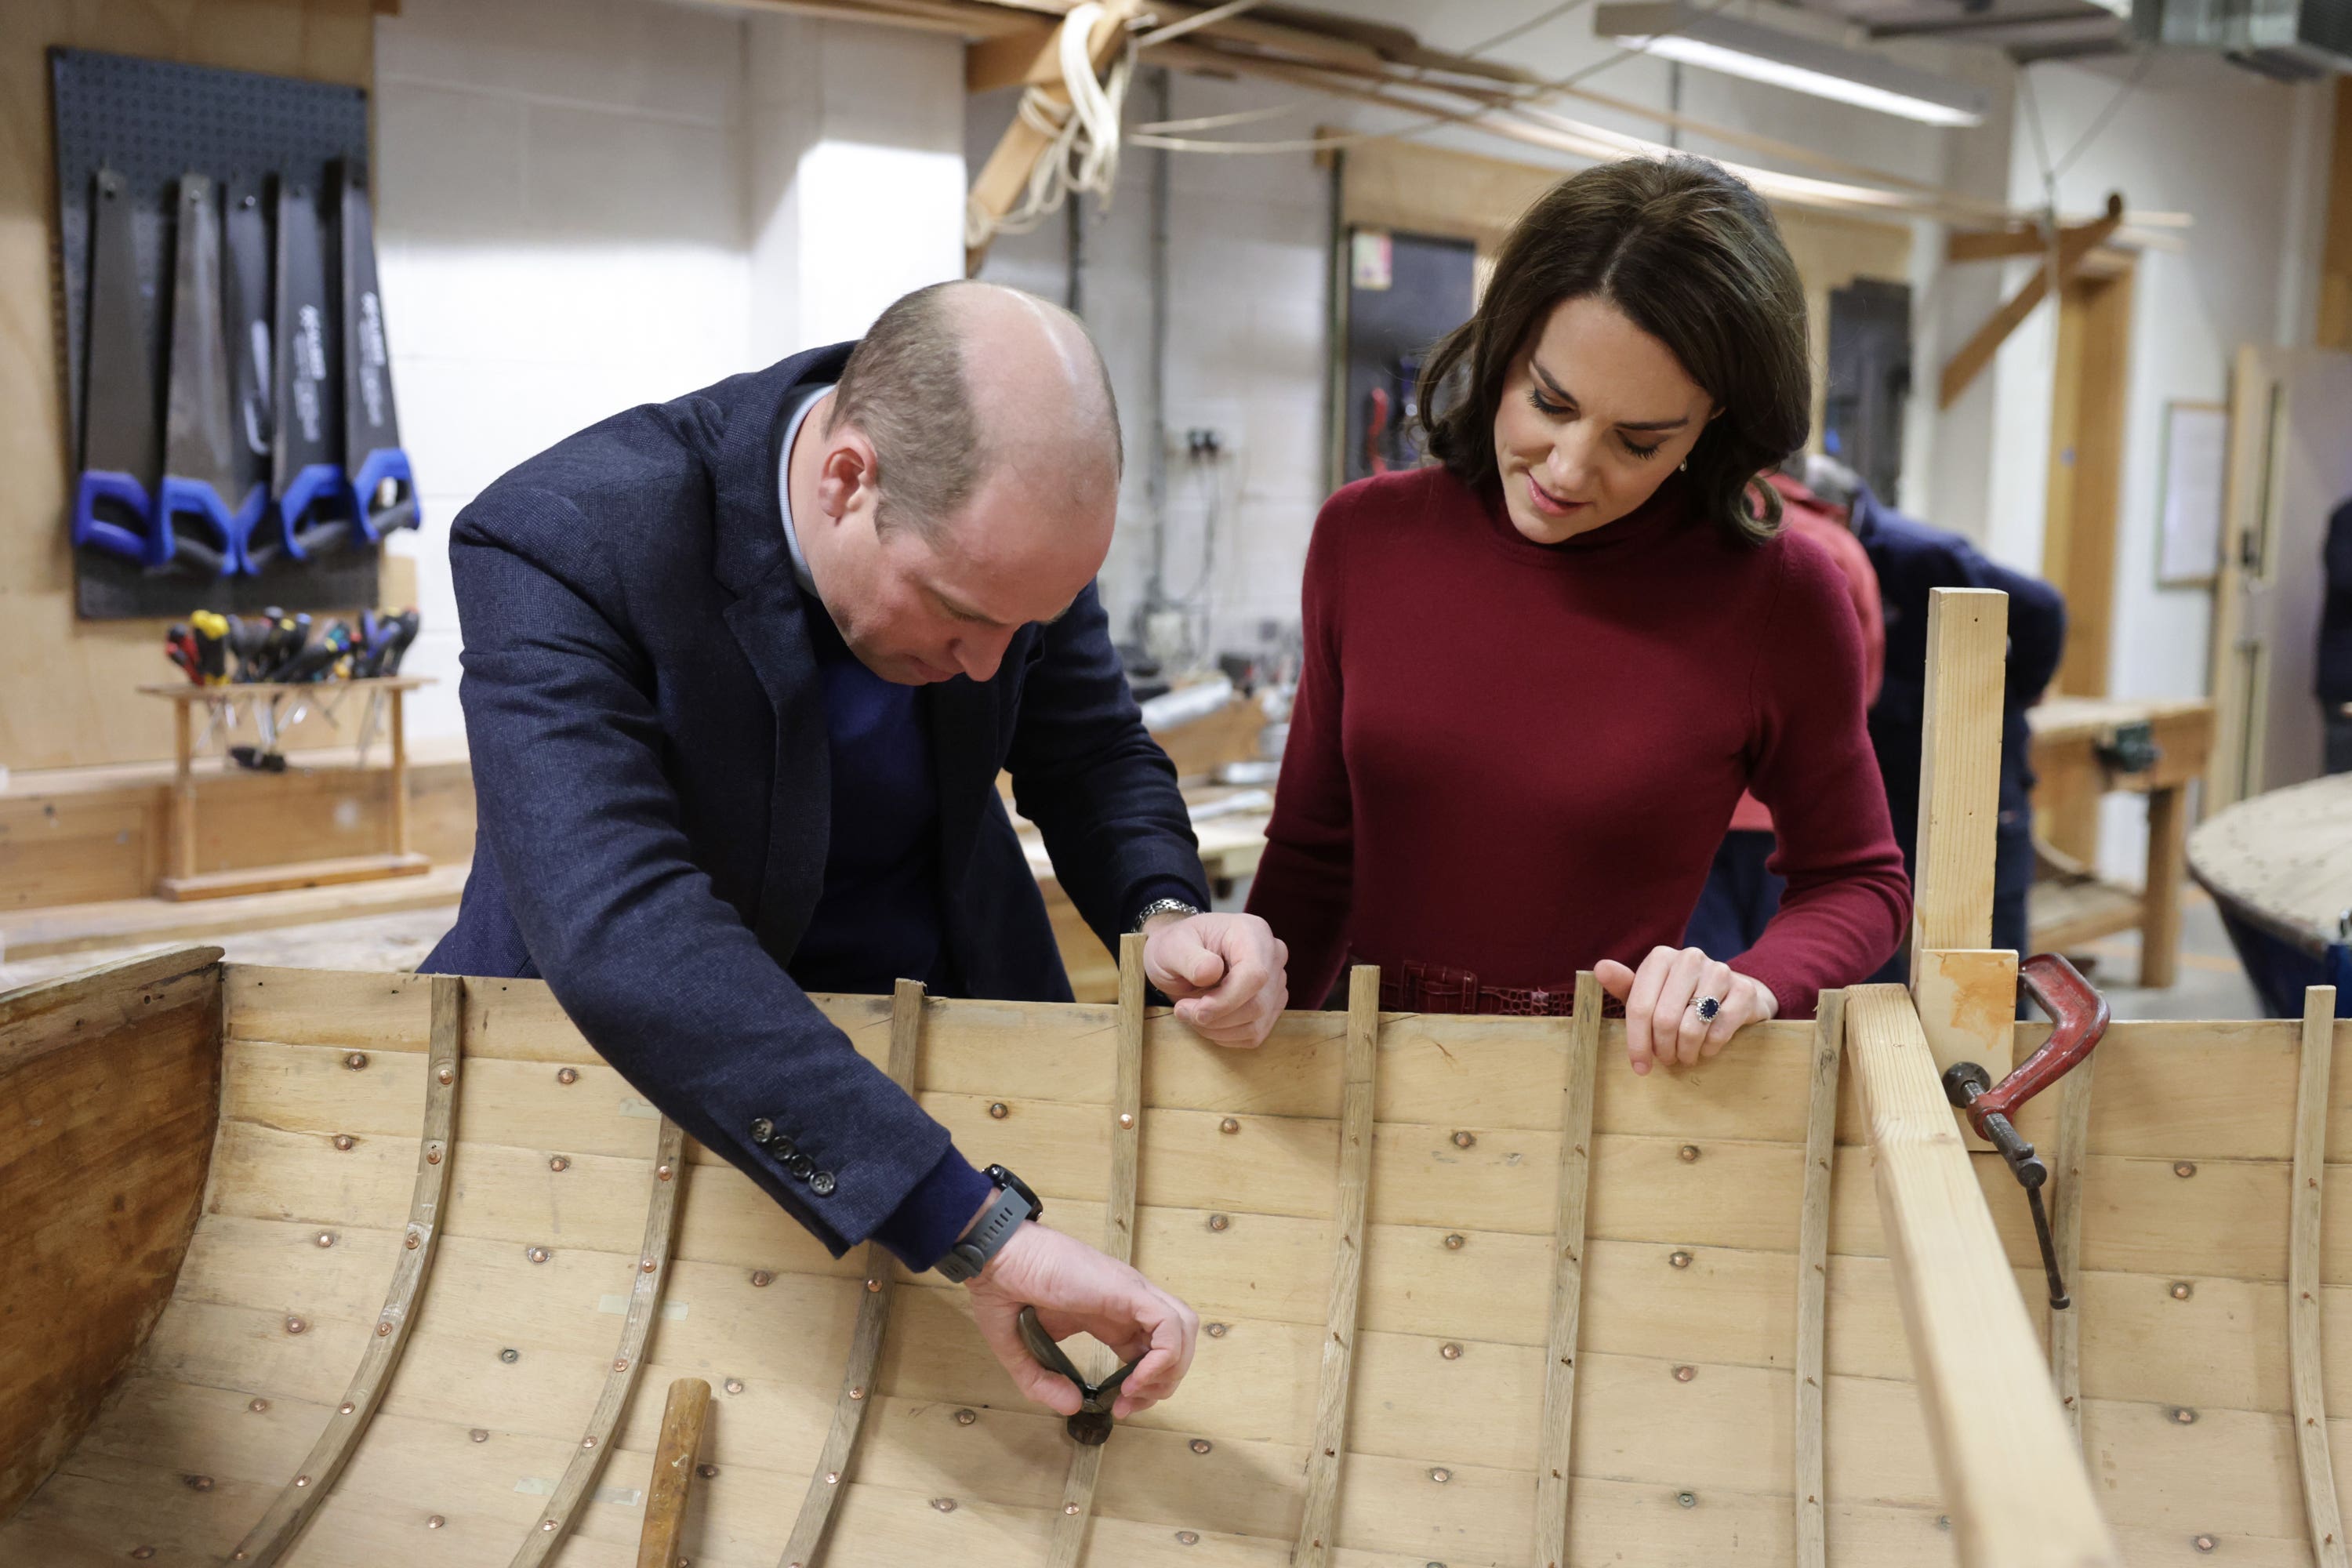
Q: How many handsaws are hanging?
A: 5